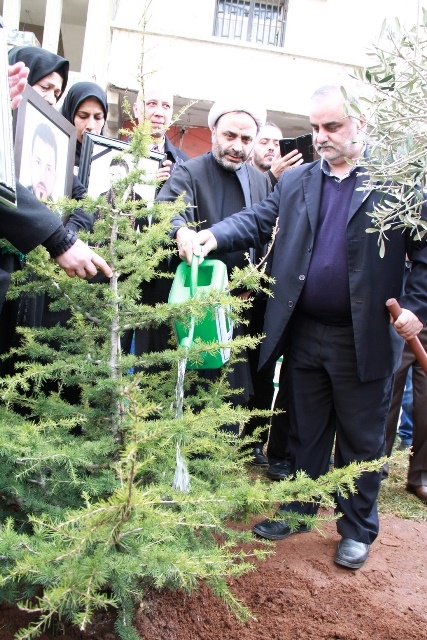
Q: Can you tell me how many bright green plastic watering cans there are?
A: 1